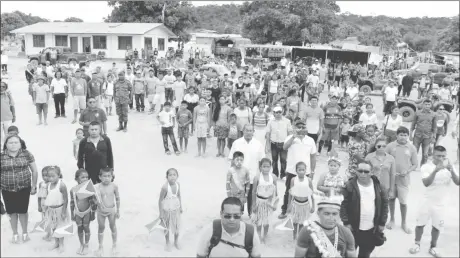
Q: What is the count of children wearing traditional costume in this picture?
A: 9